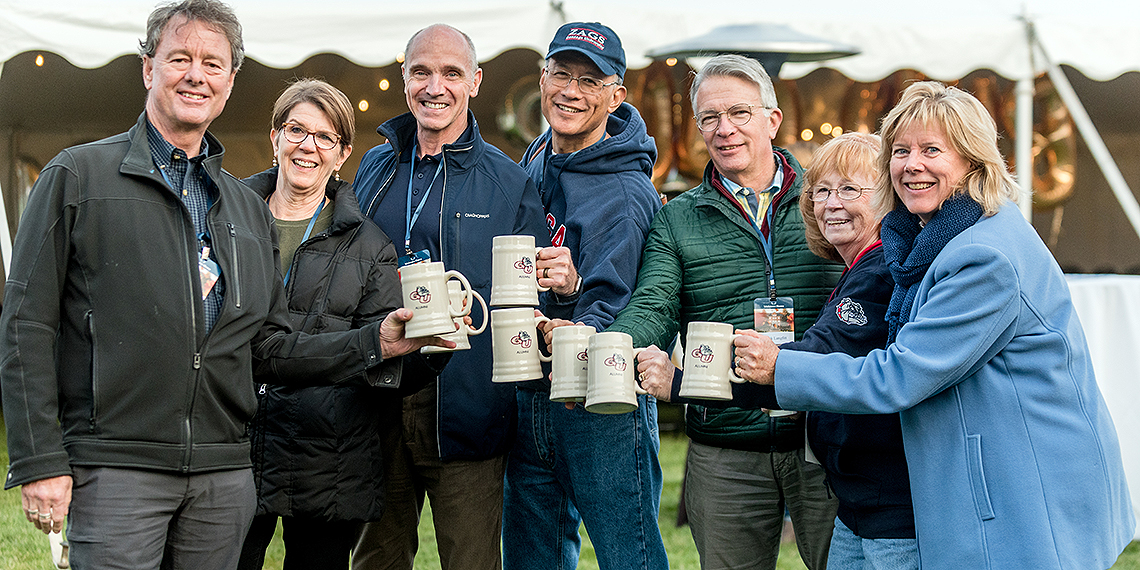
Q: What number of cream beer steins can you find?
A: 7